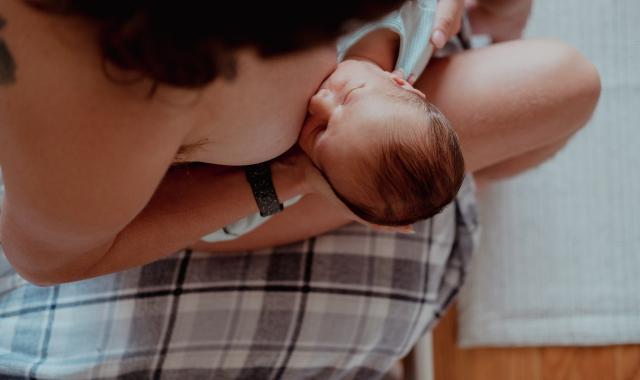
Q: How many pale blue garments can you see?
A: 1